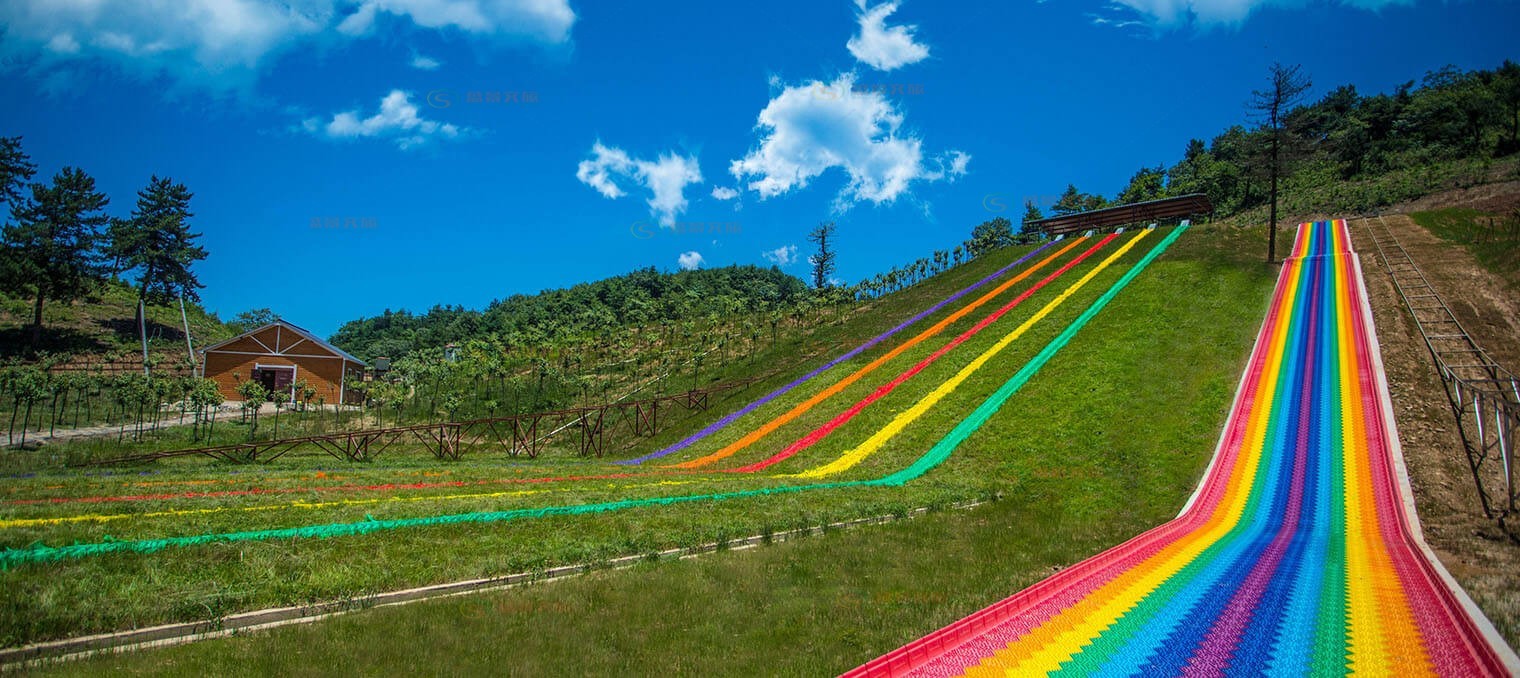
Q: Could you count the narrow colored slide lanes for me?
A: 5